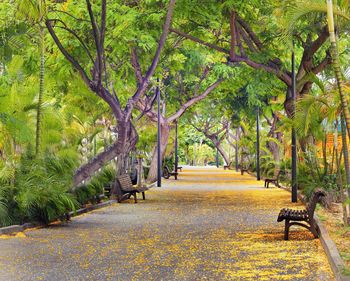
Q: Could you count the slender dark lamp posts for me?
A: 6